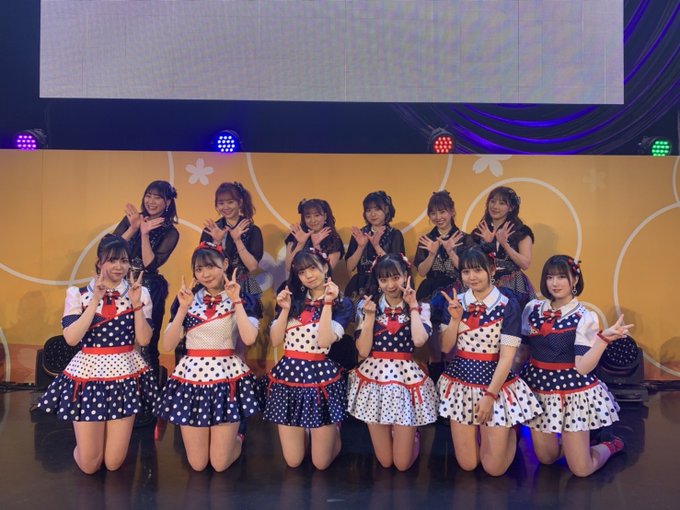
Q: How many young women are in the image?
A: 12